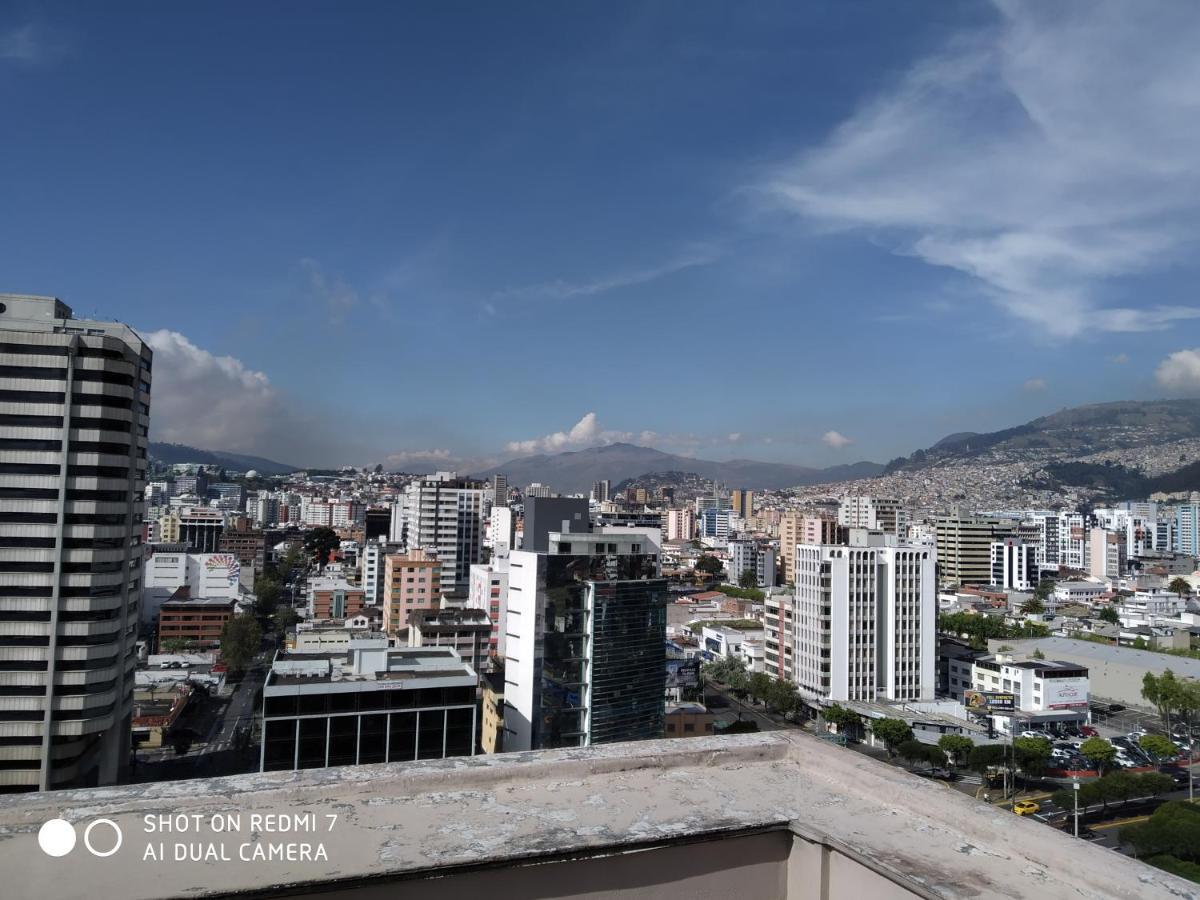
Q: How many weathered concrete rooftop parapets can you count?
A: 1